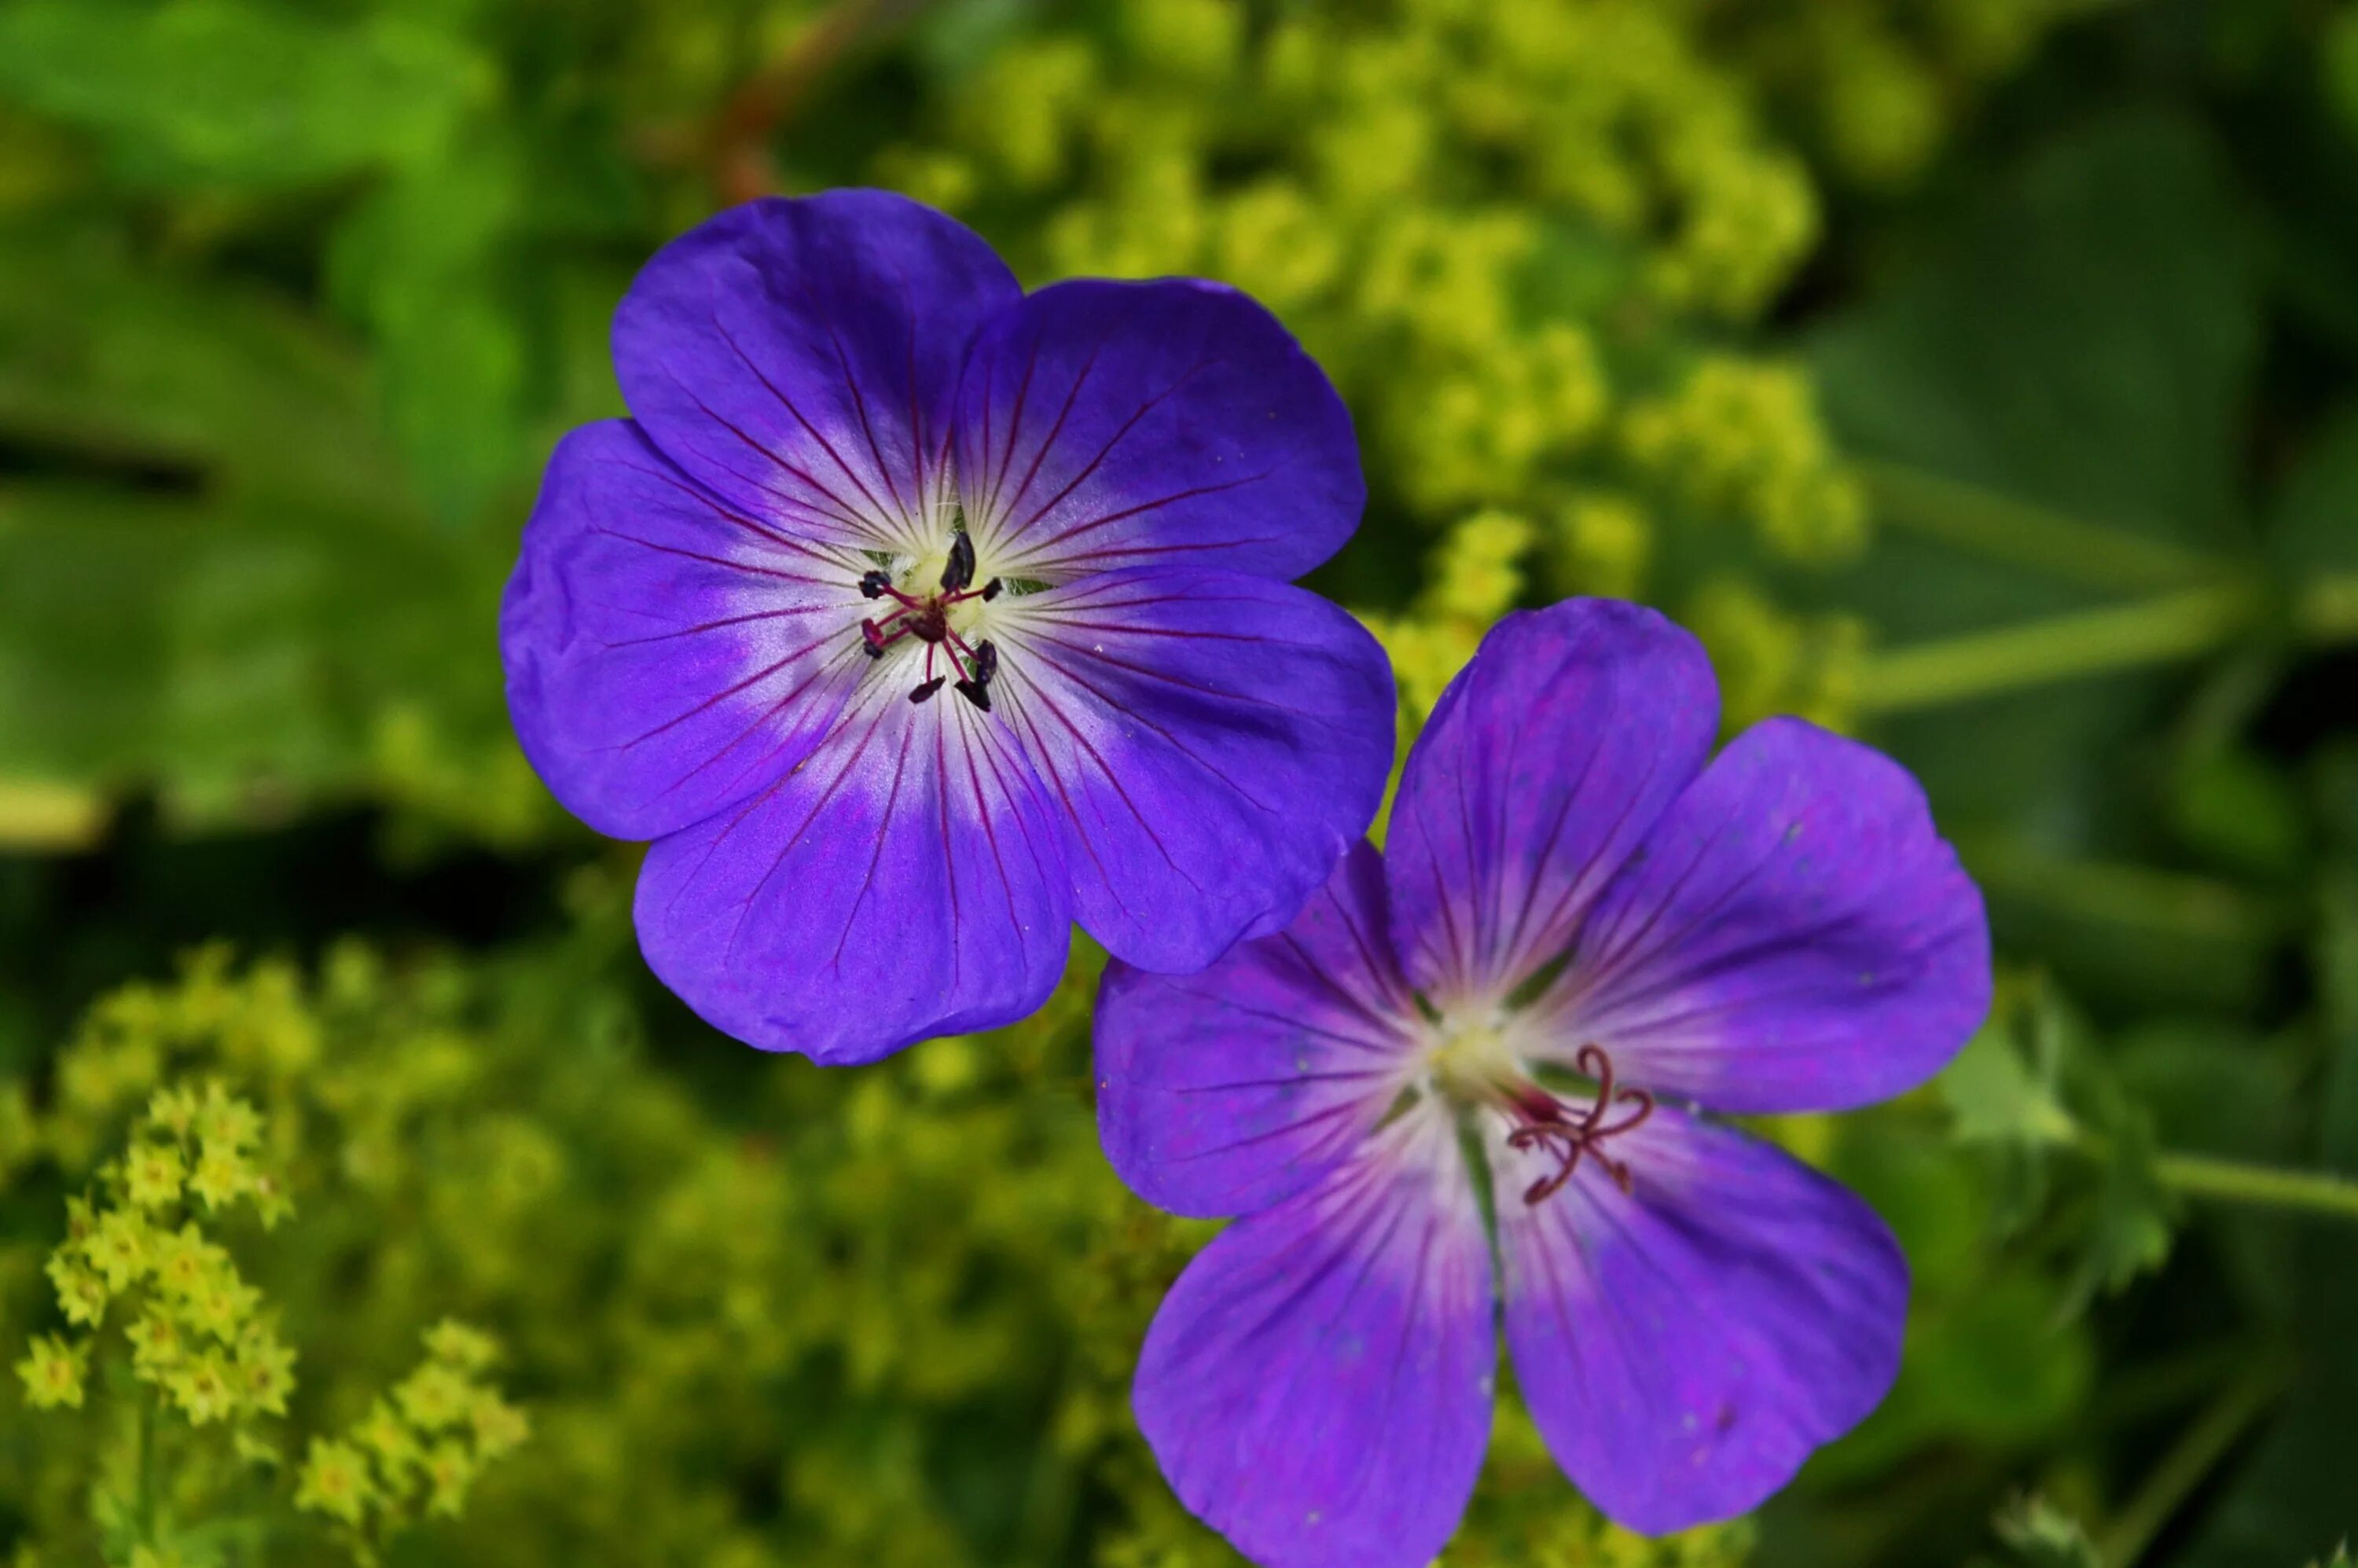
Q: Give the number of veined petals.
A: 10